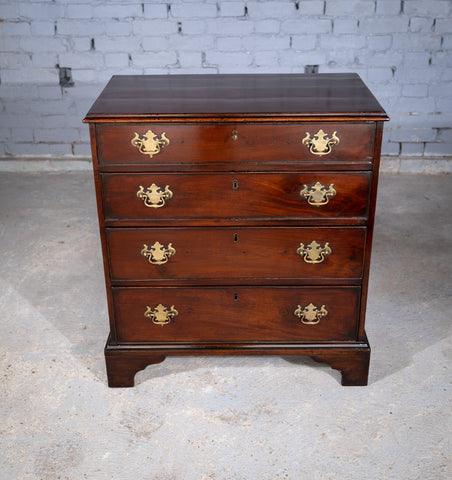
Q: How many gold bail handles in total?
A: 8